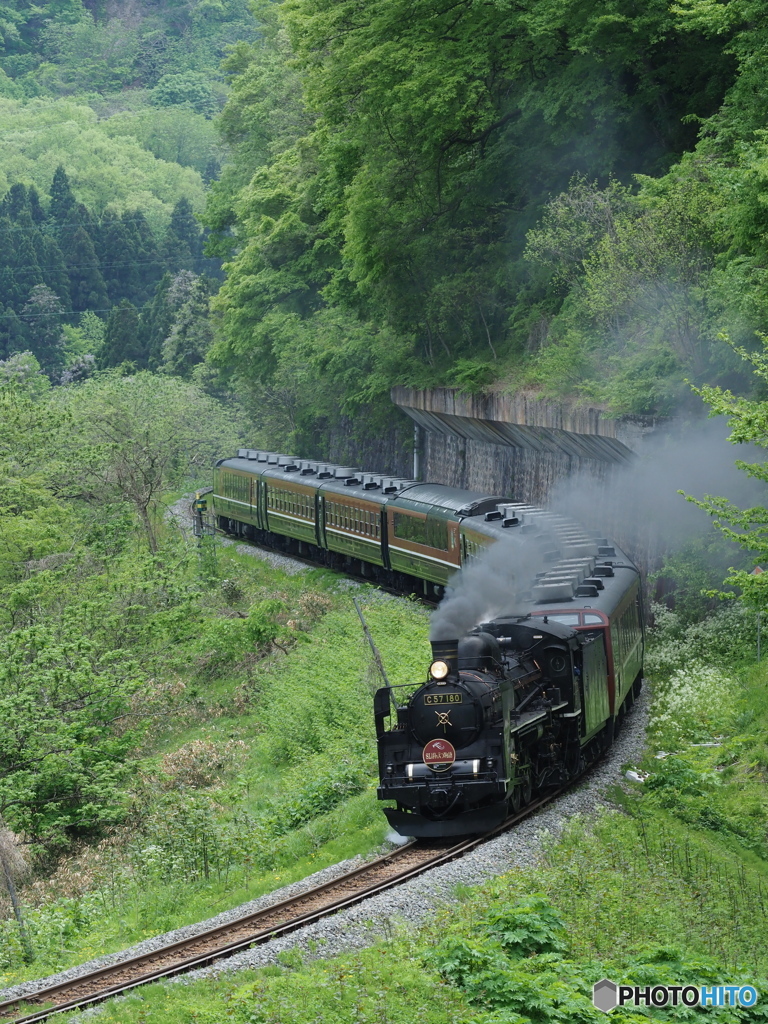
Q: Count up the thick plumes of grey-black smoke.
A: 1